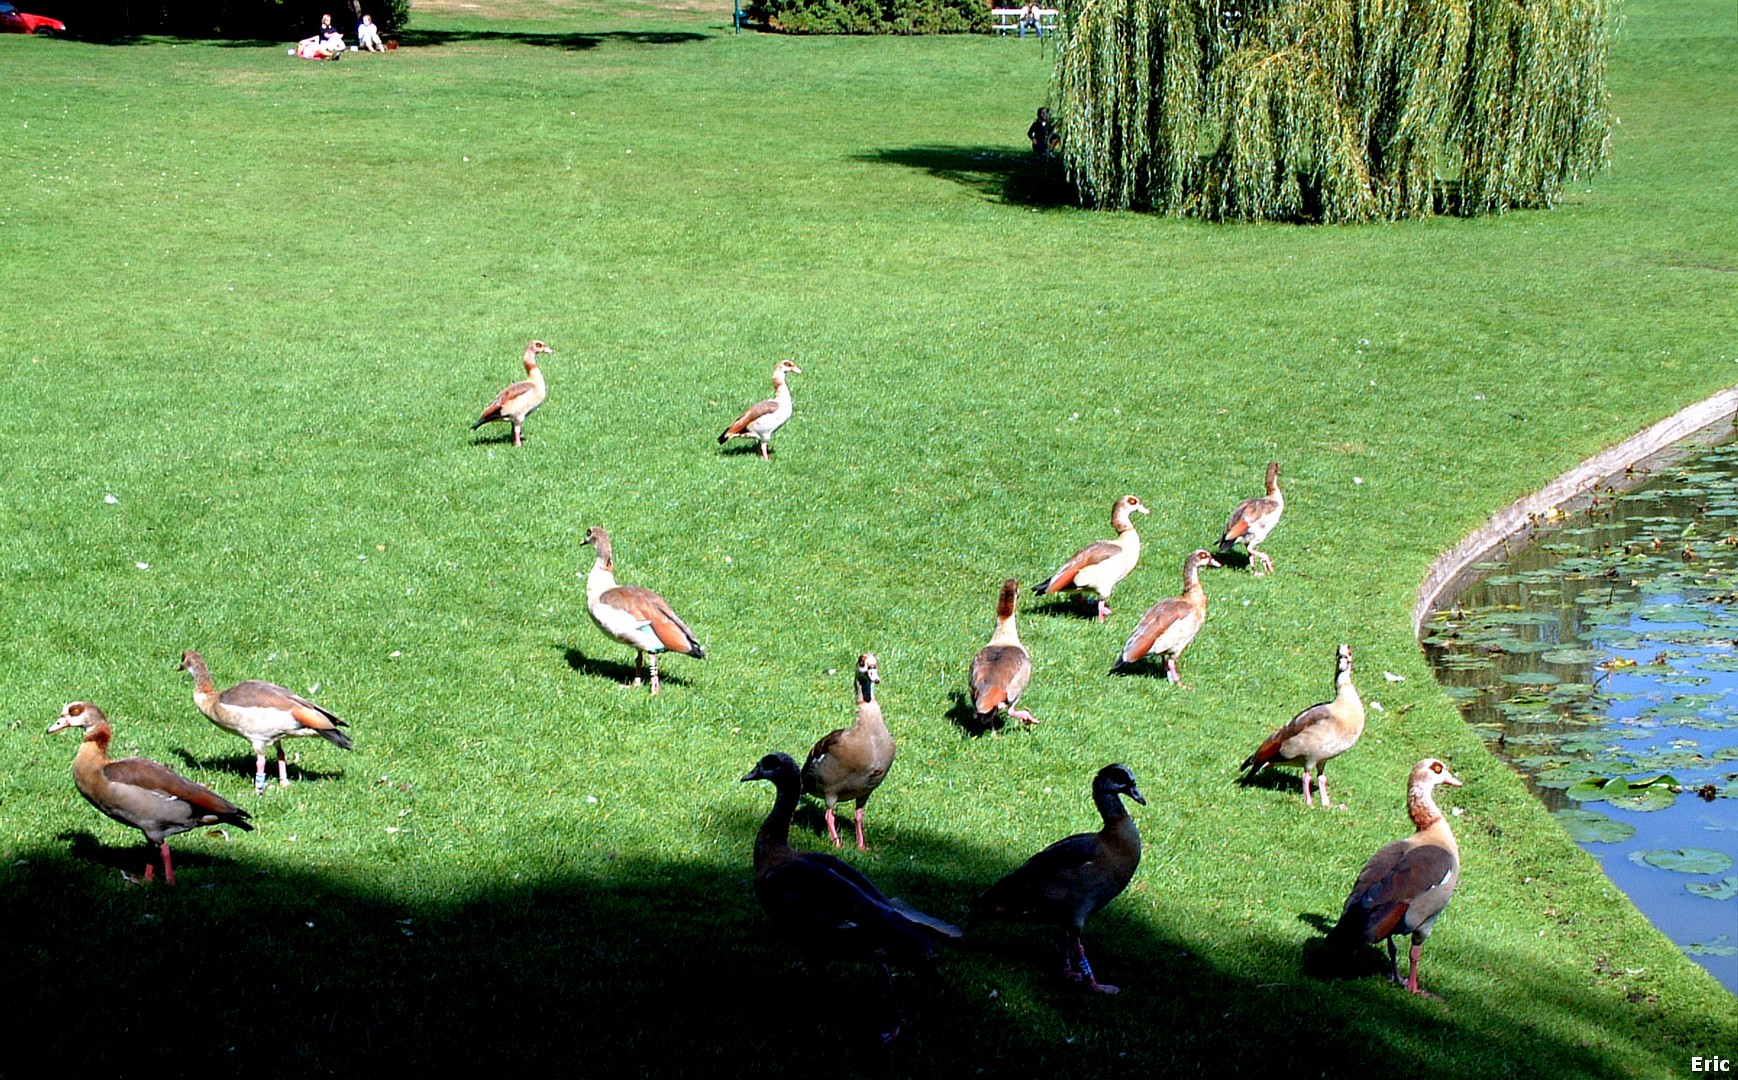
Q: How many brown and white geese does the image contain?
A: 12